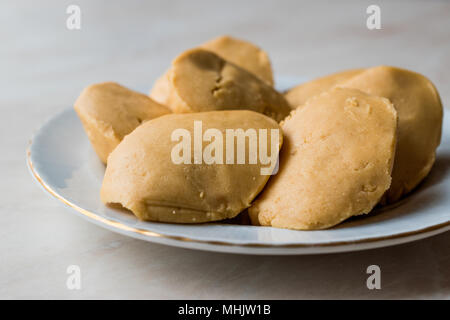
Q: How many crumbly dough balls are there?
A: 7